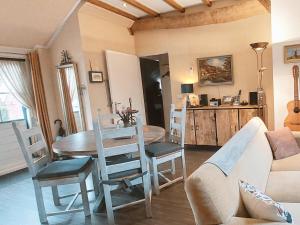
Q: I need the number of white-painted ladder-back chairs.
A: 4